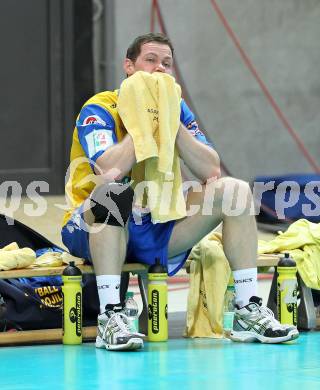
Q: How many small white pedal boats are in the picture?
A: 0